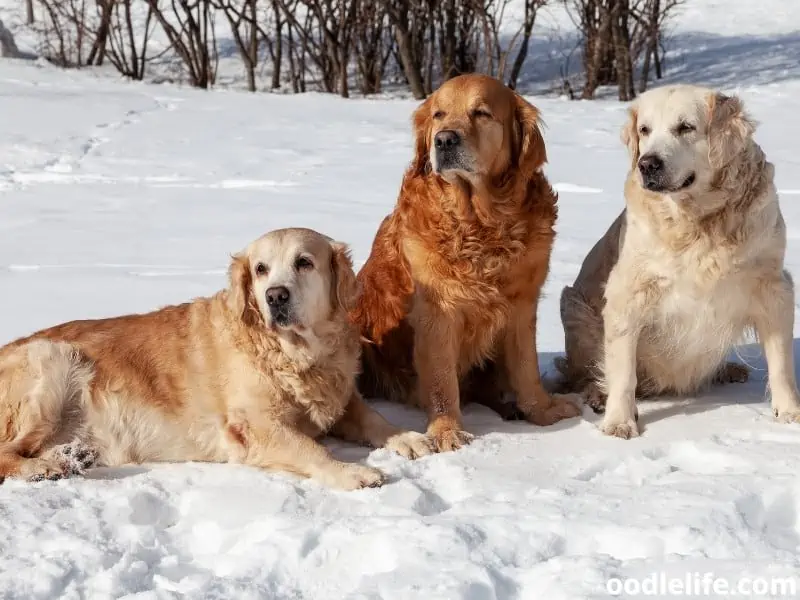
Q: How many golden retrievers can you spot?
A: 3